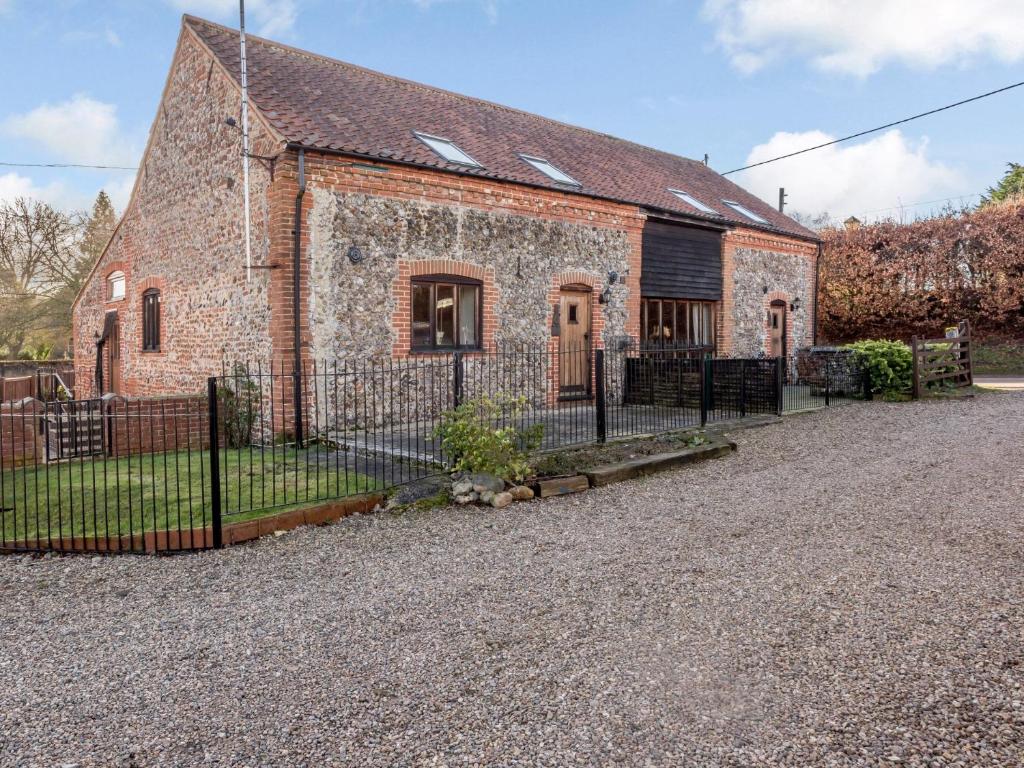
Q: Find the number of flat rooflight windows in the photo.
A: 4